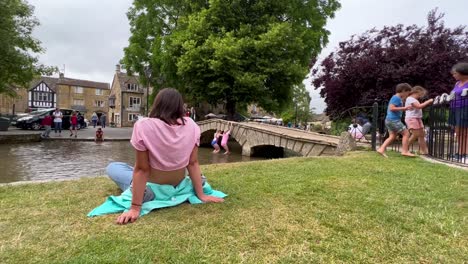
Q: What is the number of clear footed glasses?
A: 0